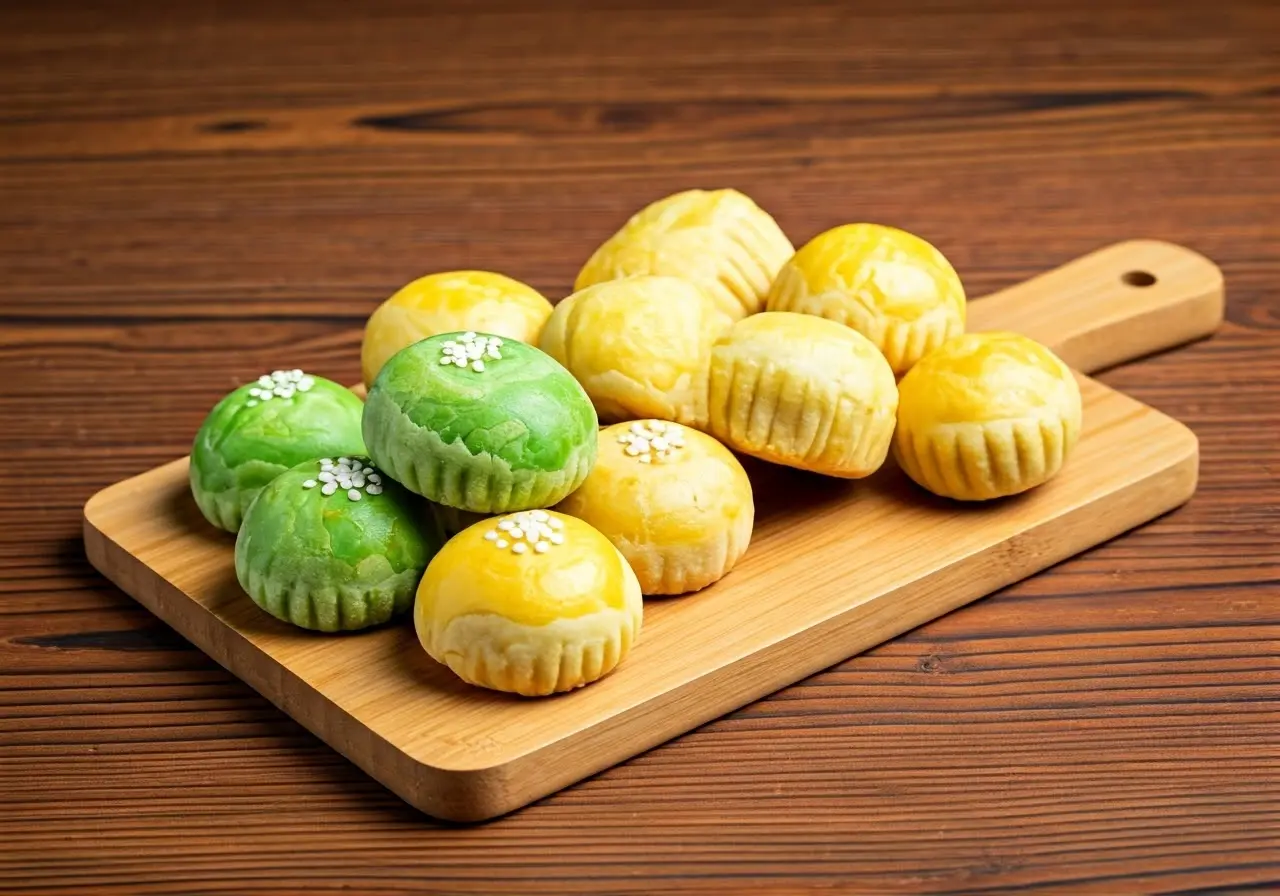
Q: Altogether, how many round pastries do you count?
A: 11